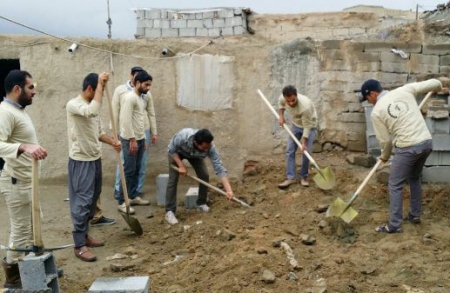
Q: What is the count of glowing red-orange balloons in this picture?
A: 0